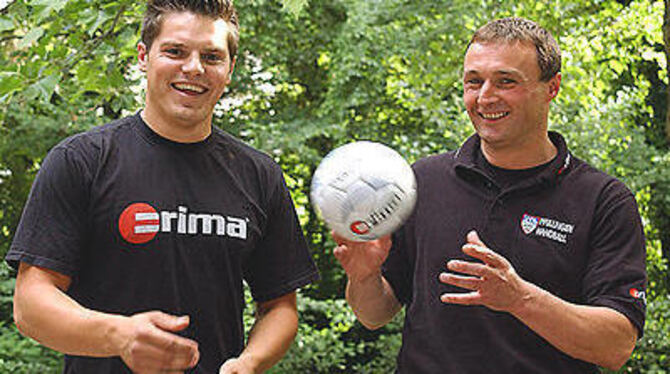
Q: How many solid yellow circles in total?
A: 0